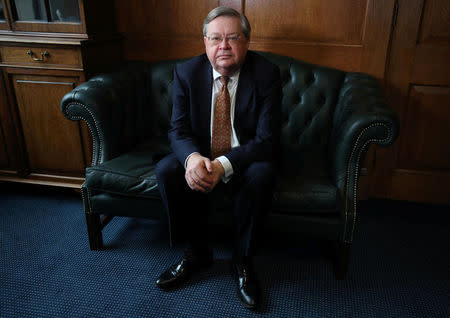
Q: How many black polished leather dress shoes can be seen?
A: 2